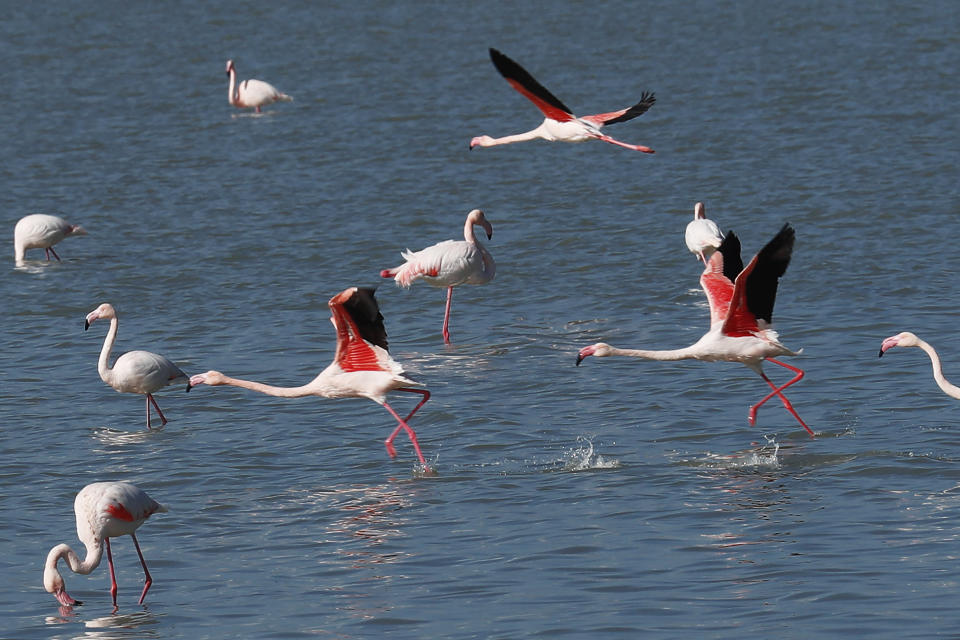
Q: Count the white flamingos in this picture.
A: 10